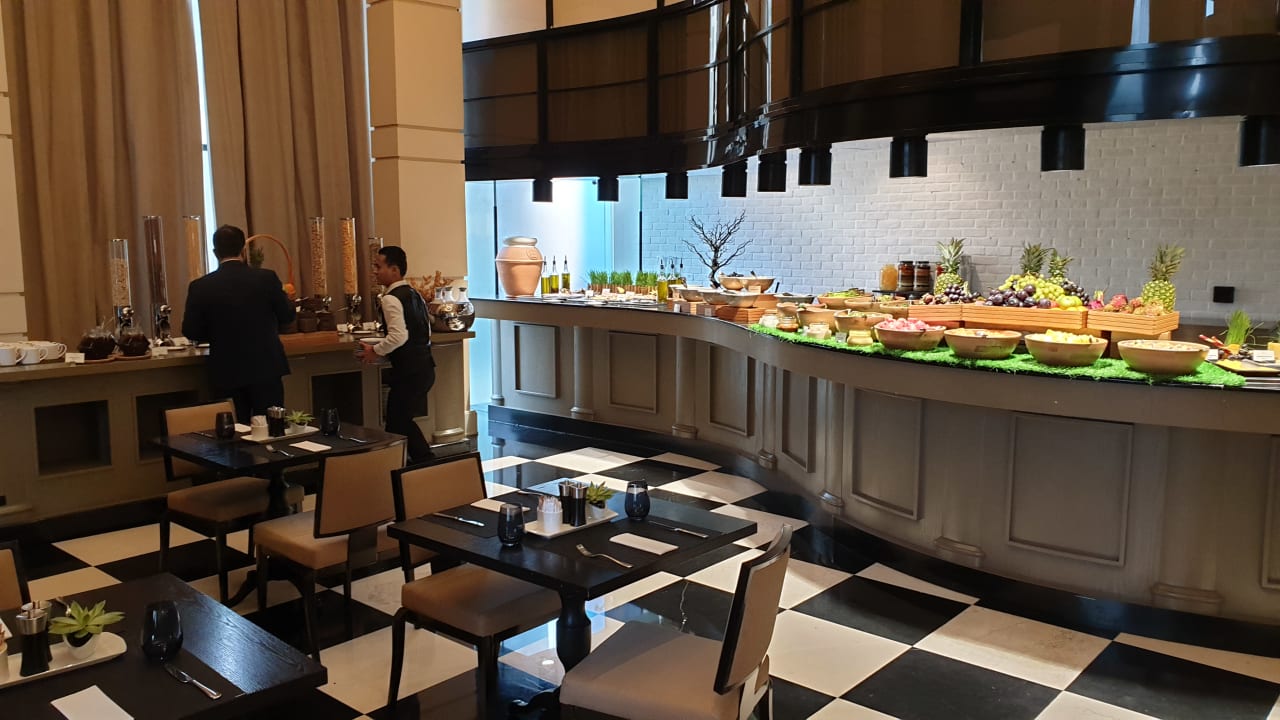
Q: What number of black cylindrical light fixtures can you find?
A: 9